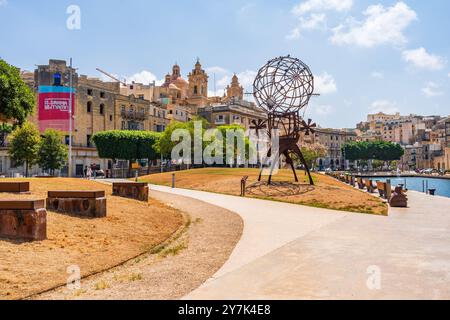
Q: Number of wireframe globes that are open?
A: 1